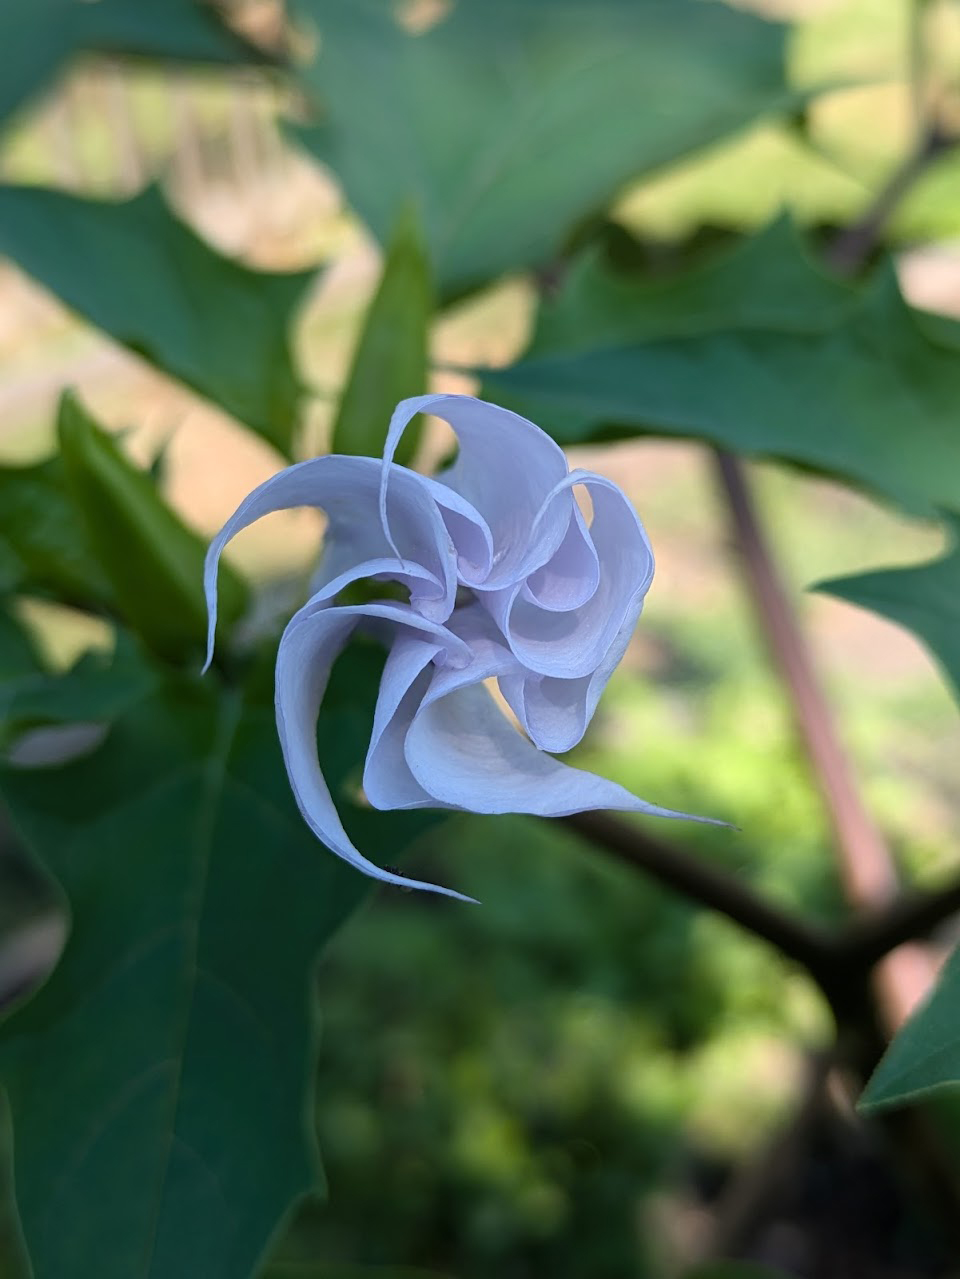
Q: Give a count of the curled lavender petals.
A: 5